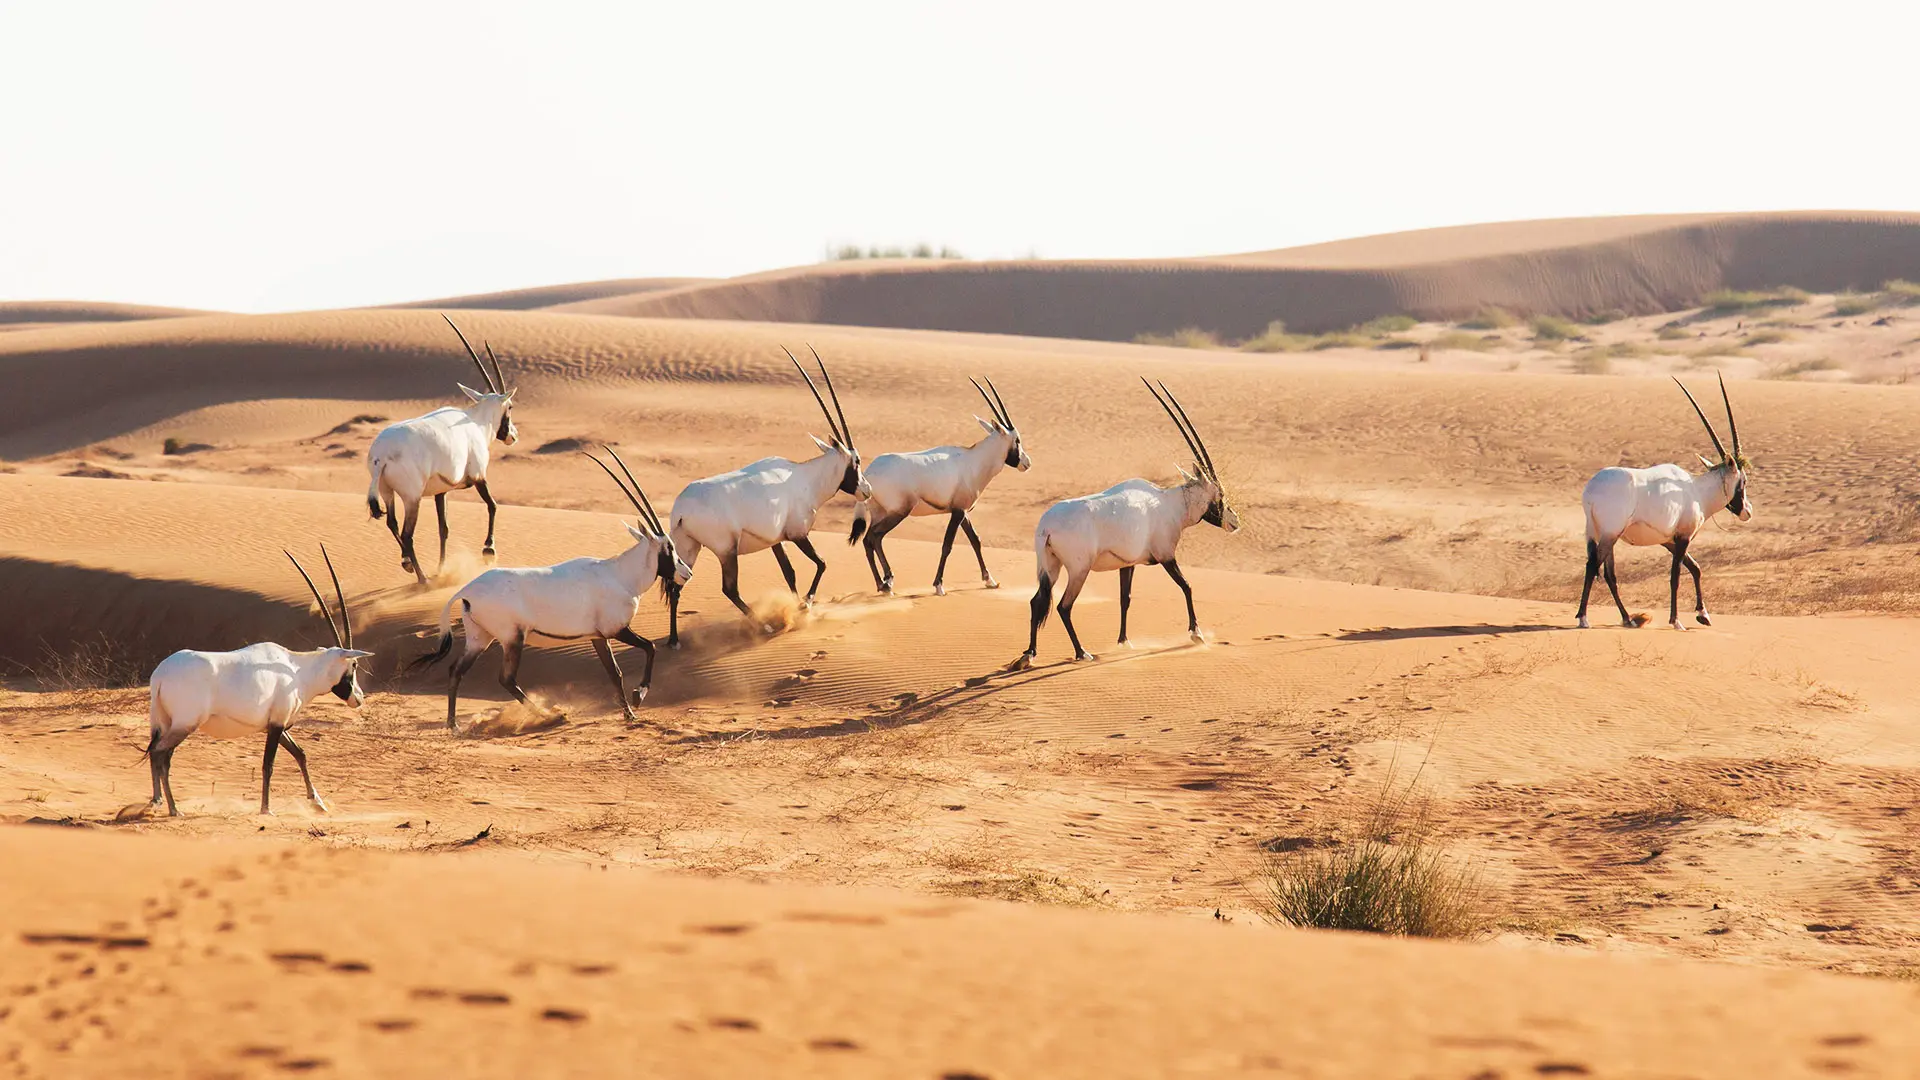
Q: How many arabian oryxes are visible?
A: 7